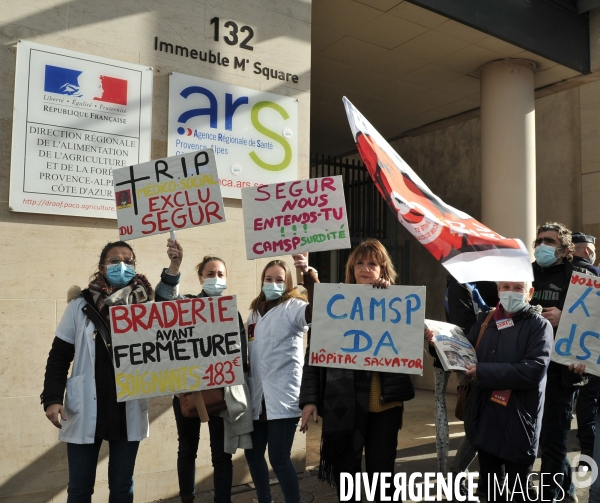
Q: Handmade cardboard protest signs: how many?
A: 5